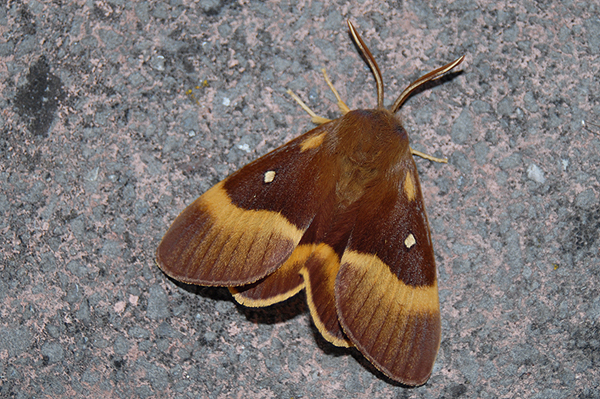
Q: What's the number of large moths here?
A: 1